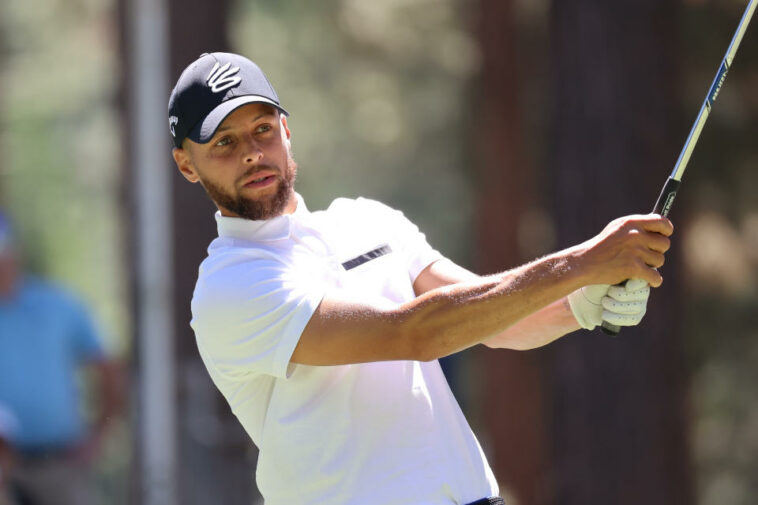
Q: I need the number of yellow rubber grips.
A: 0